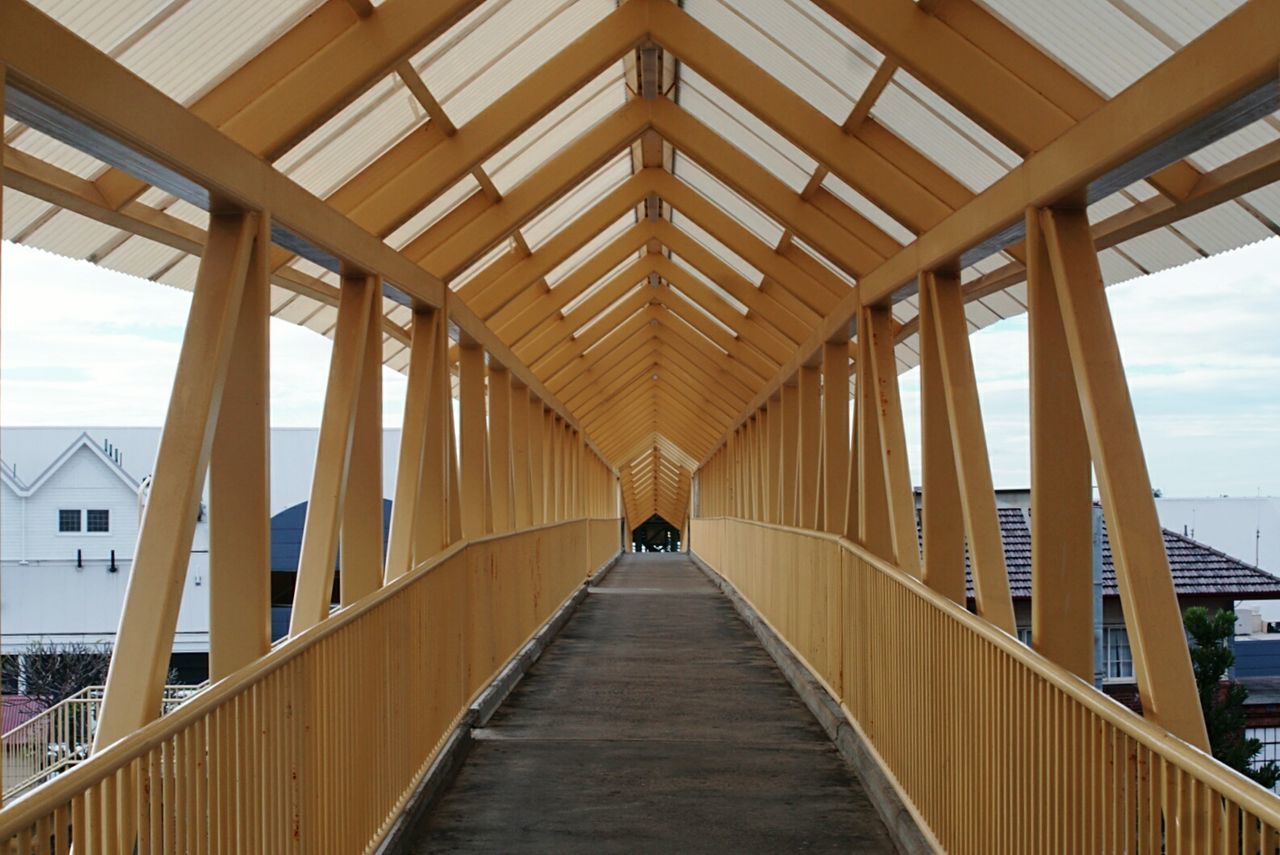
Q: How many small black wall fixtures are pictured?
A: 2